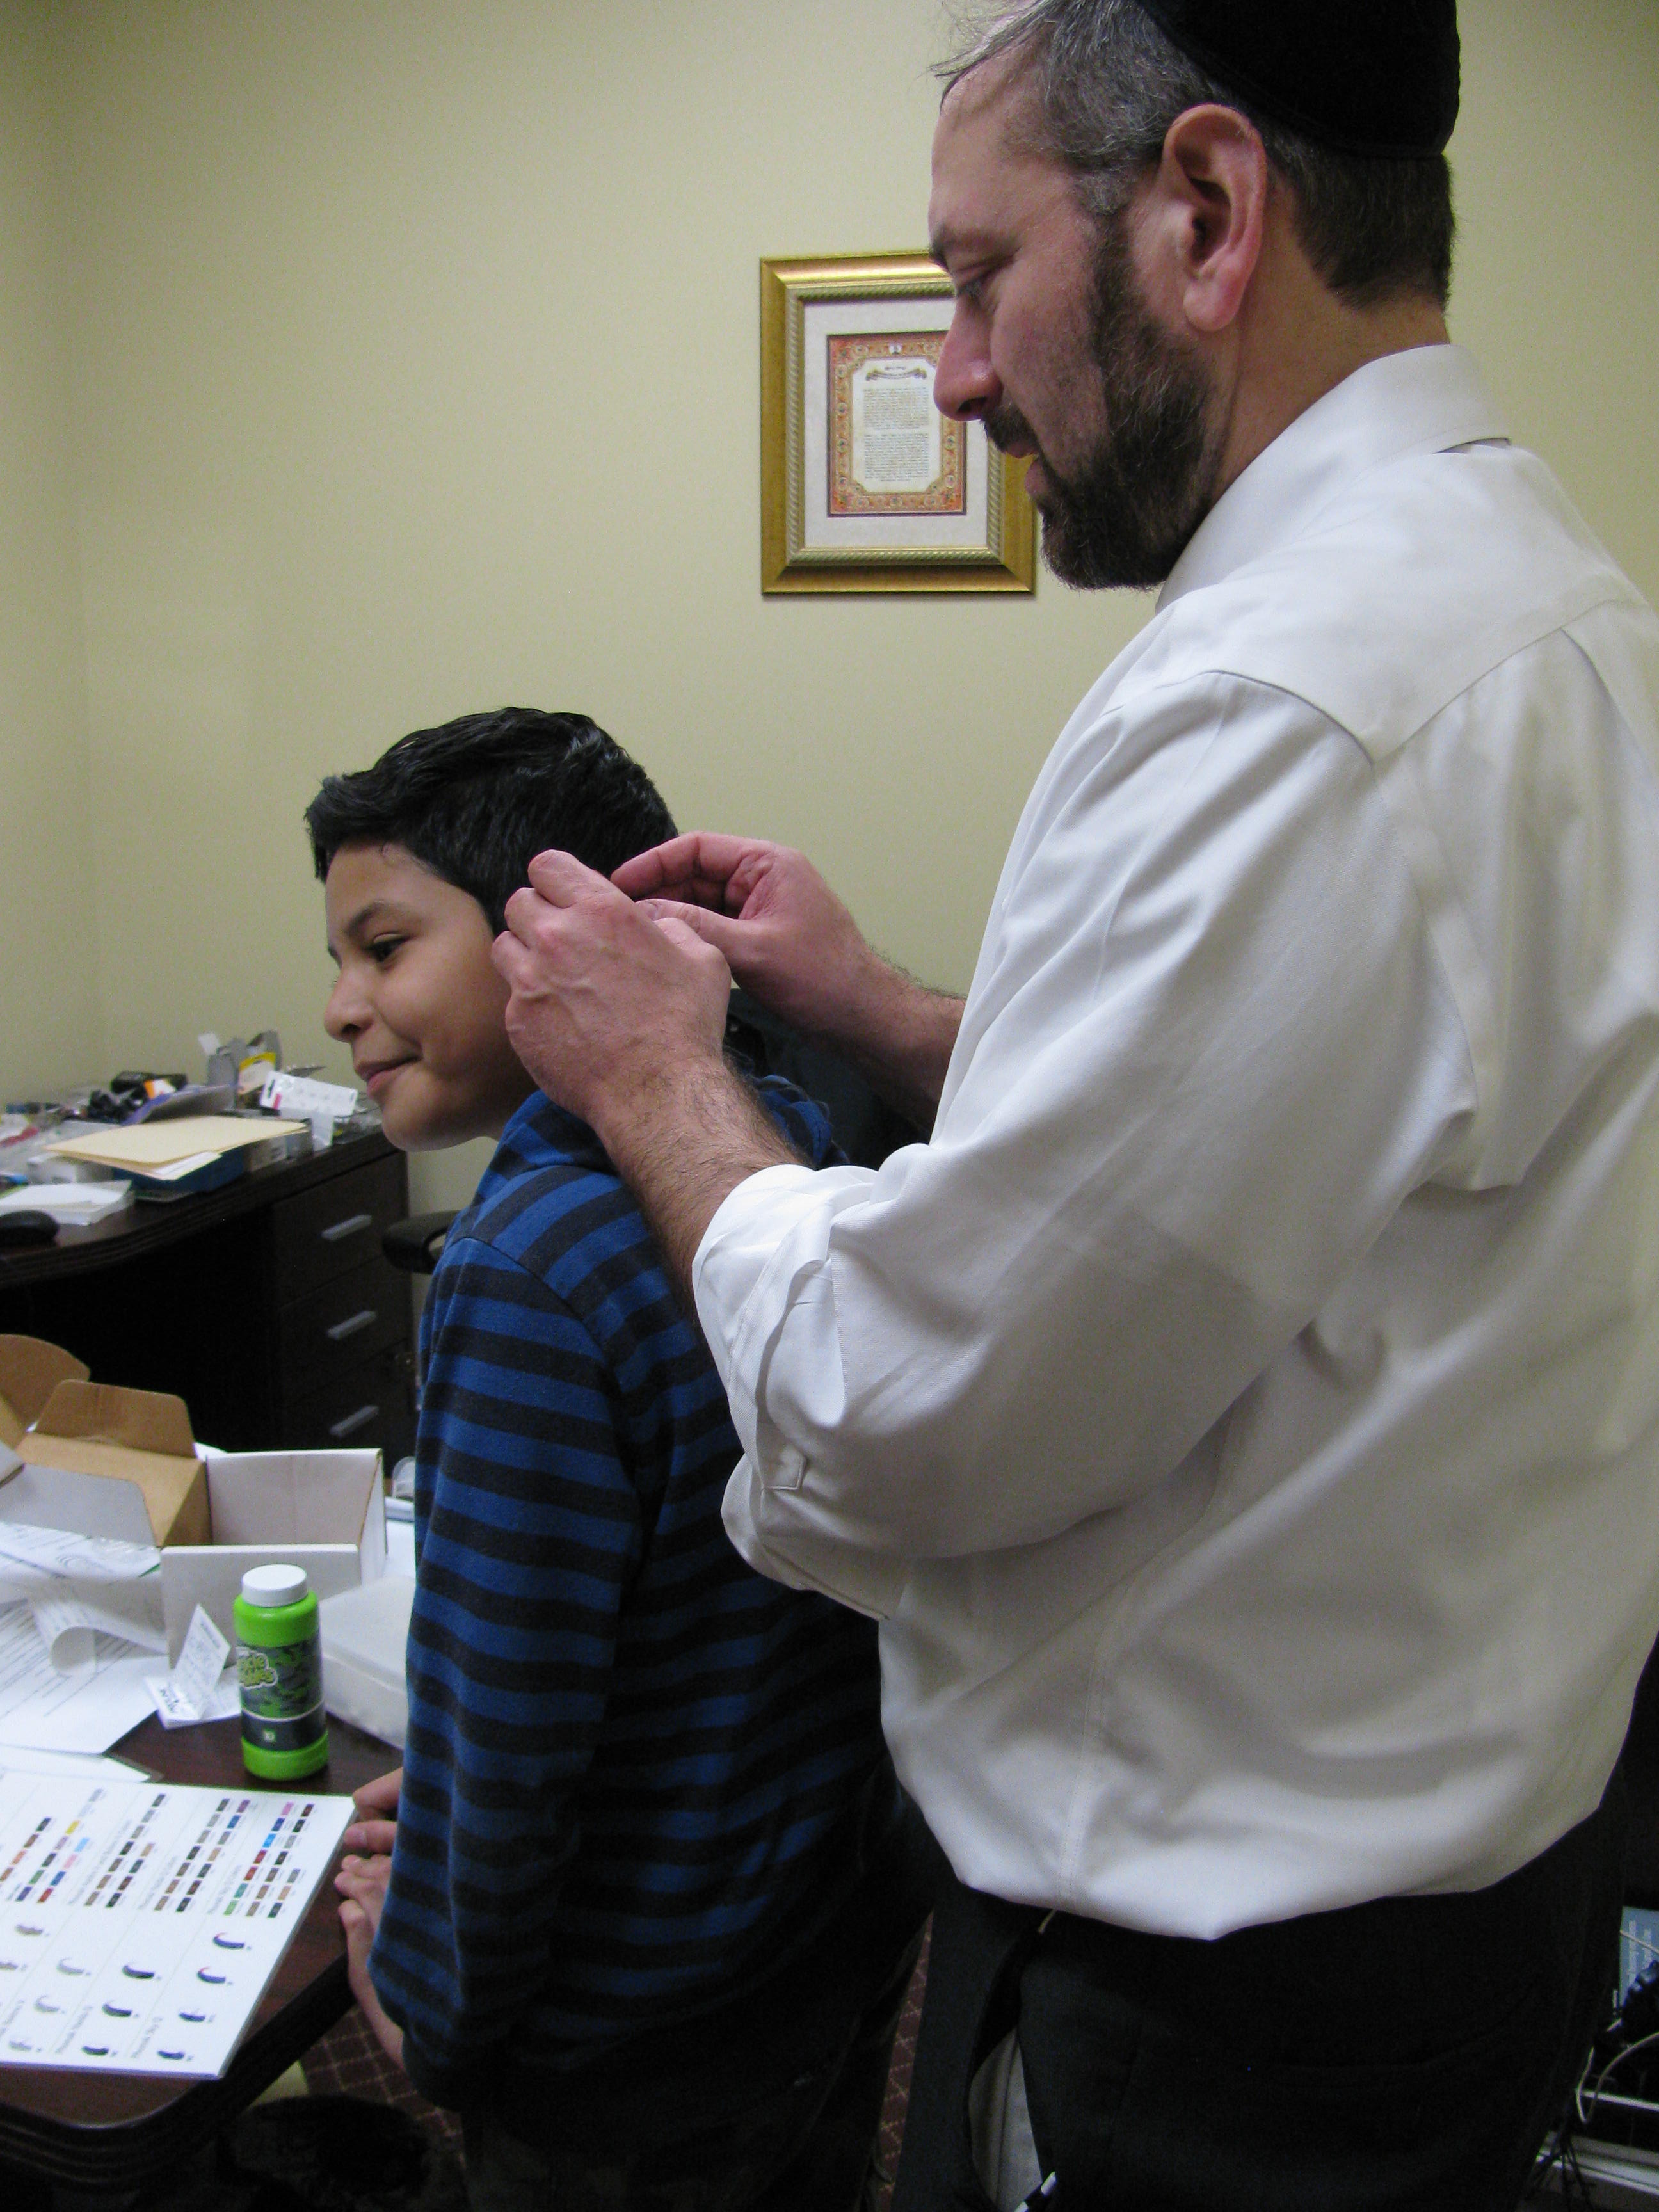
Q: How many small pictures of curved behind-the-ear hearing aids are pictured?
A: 12